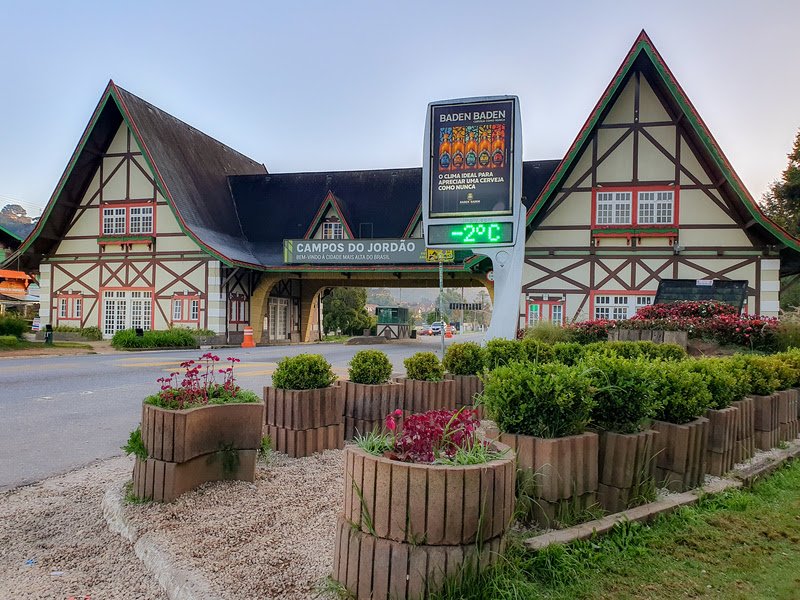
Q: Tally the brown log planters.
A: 13